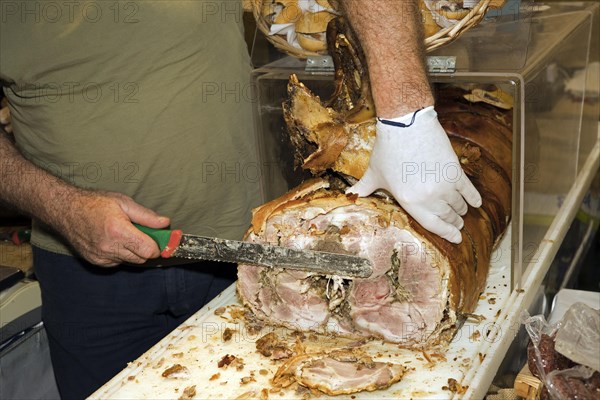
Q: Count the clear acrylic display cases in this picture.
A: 1